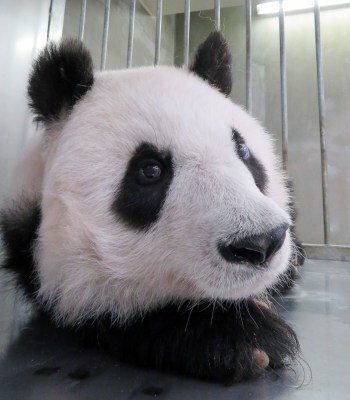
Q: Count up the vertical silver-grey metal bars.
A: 9